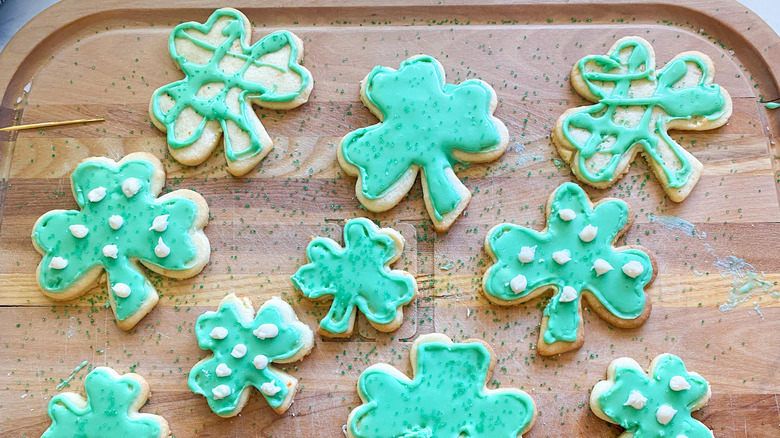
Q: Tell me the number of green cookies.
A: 10